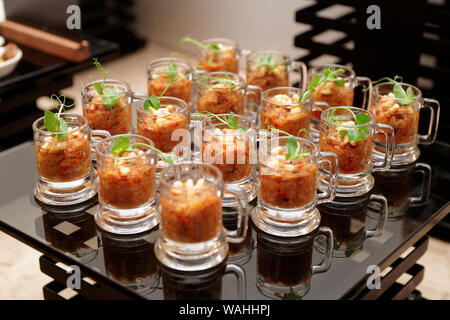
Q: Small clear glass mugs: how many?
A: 15